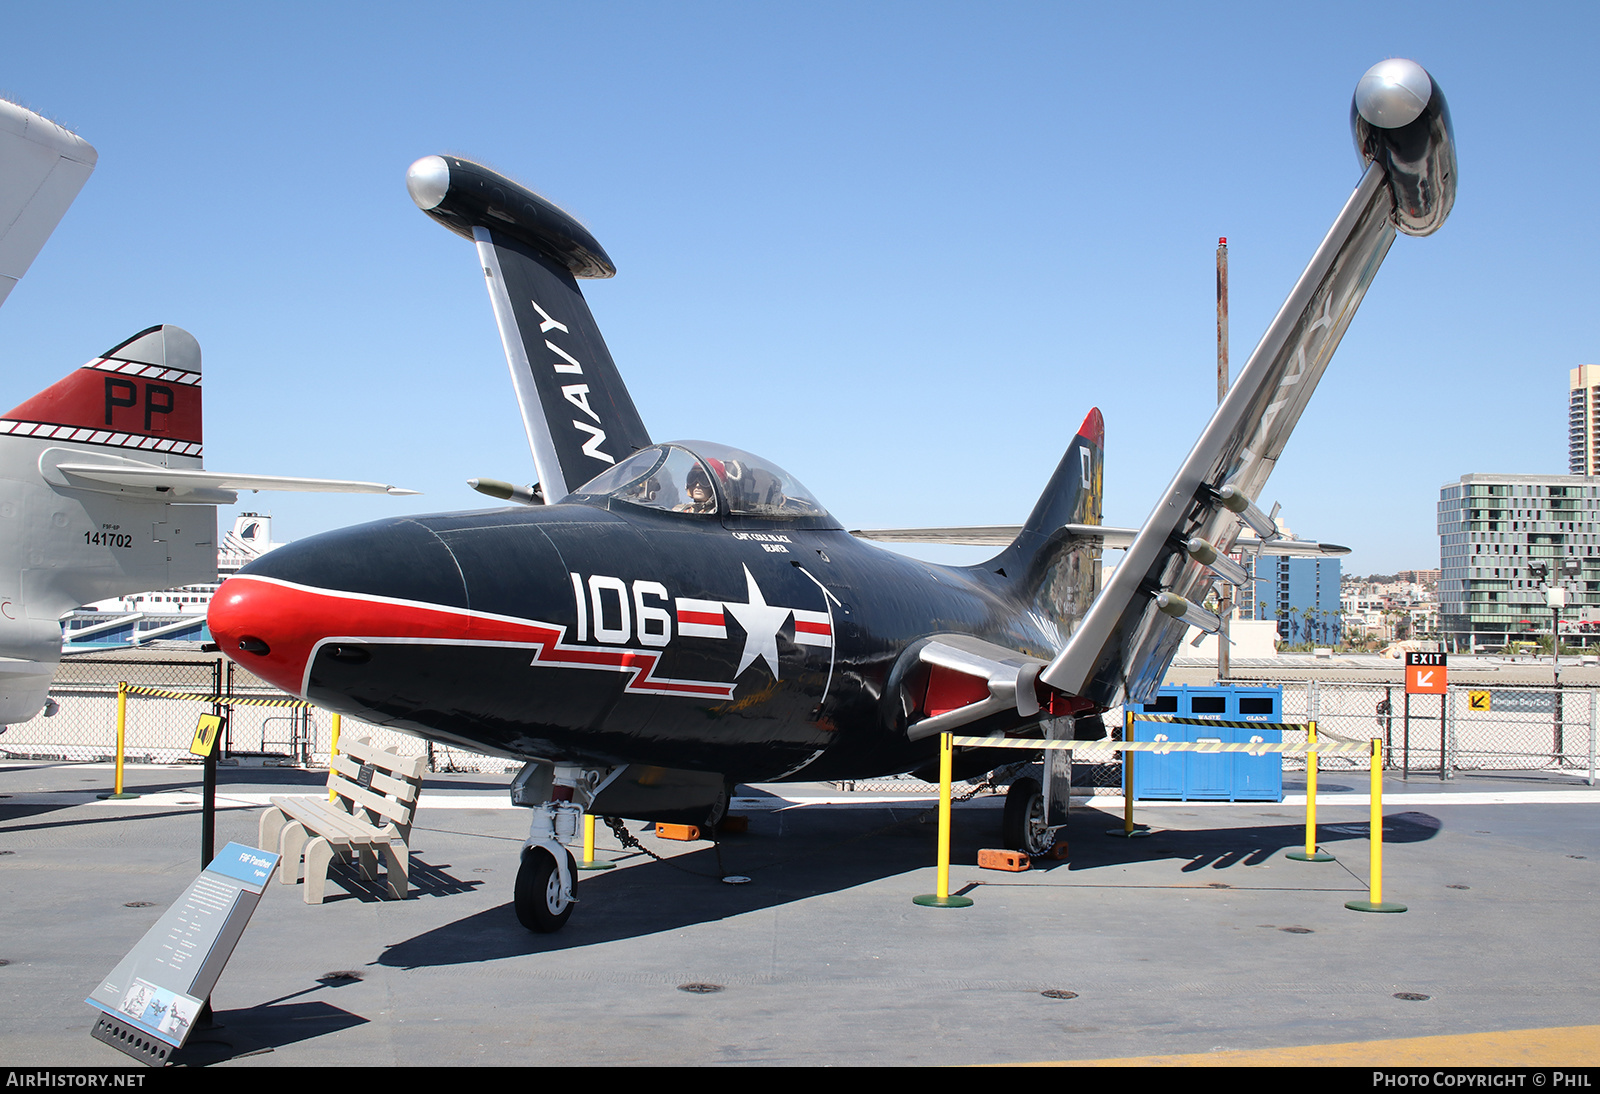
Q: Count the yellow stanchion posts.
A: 7